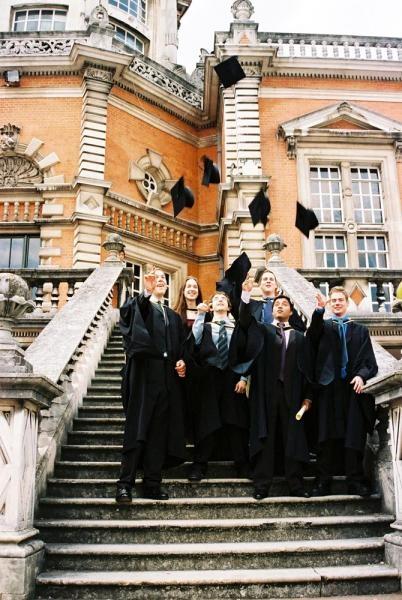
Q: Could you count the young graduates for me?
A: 6